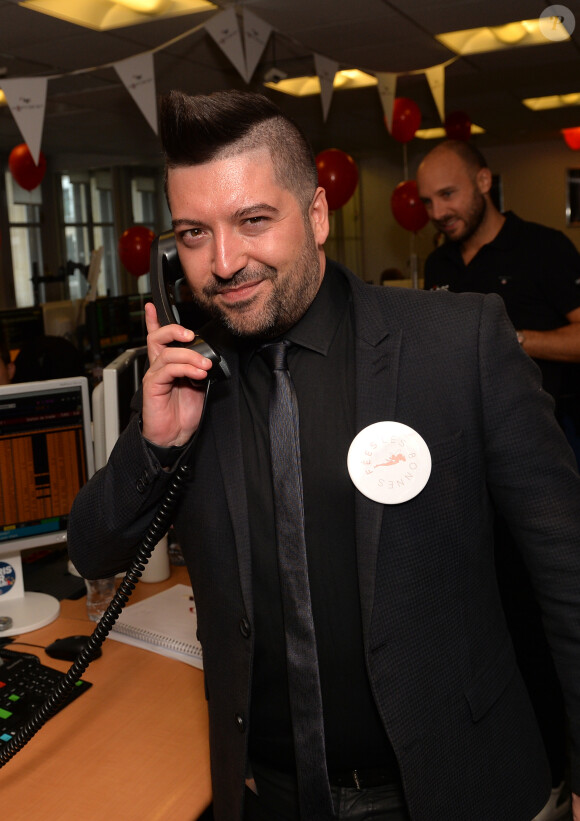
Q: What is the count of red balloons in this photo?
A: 7